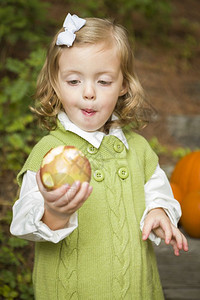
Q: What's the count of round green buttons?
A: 4